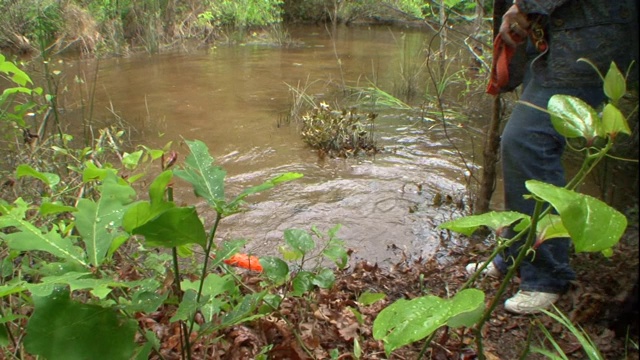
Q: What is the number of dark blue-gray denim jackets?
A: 1